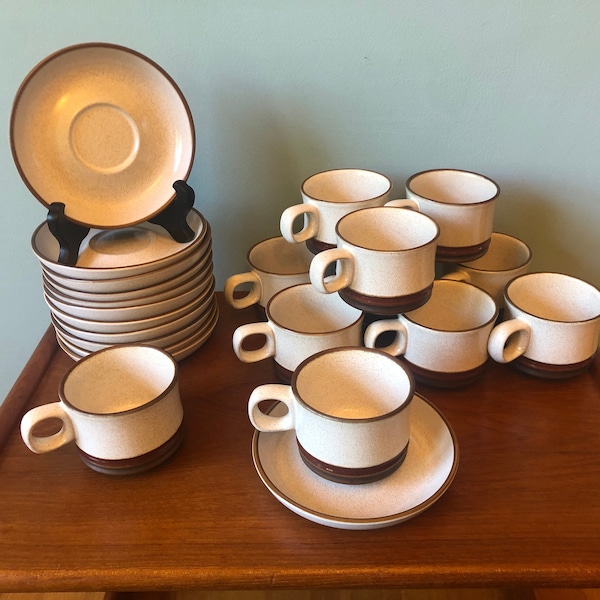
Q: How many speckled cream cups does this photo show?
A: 10